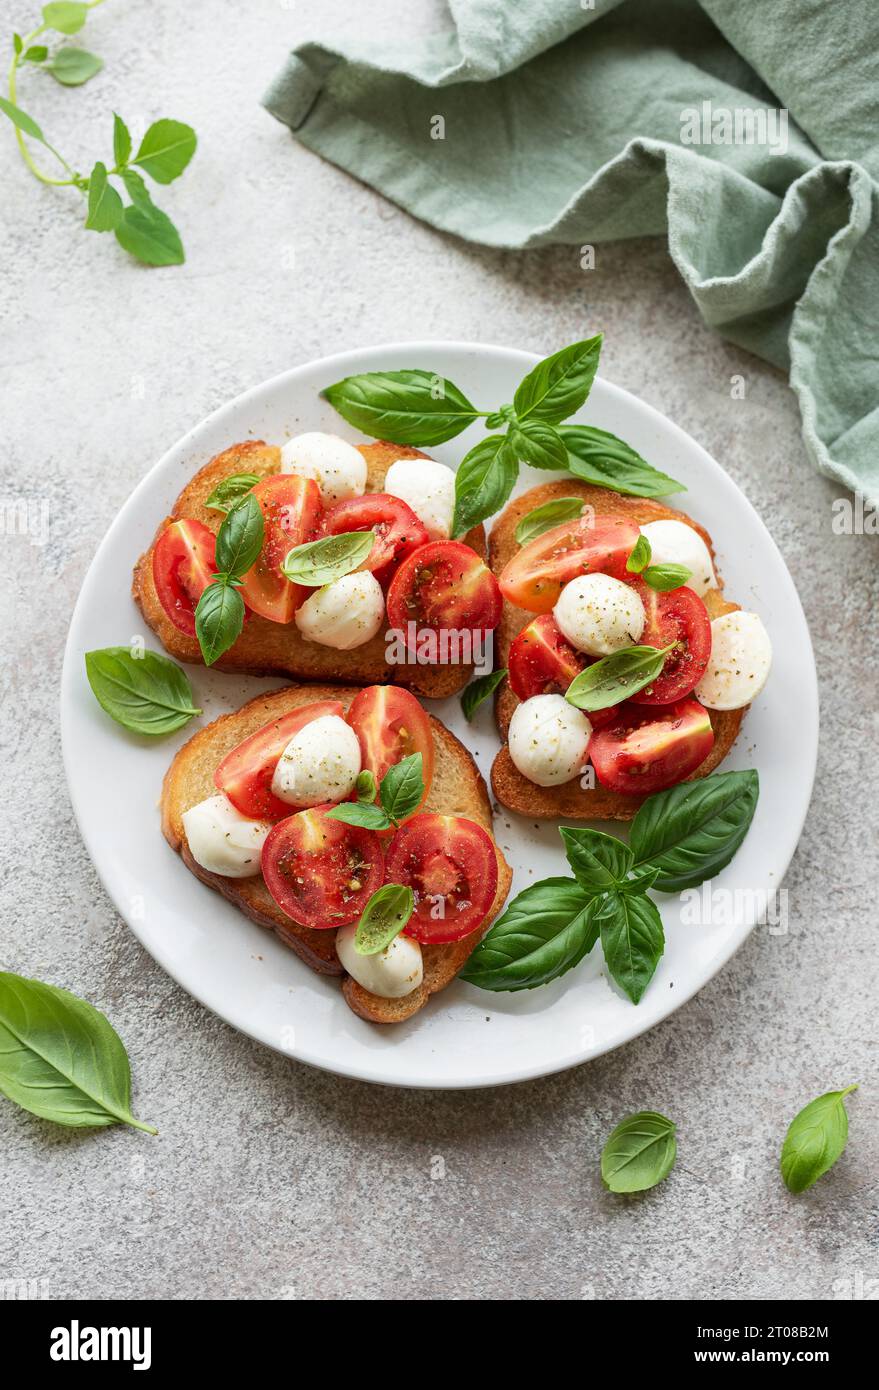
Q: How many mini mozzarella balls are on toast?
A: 10